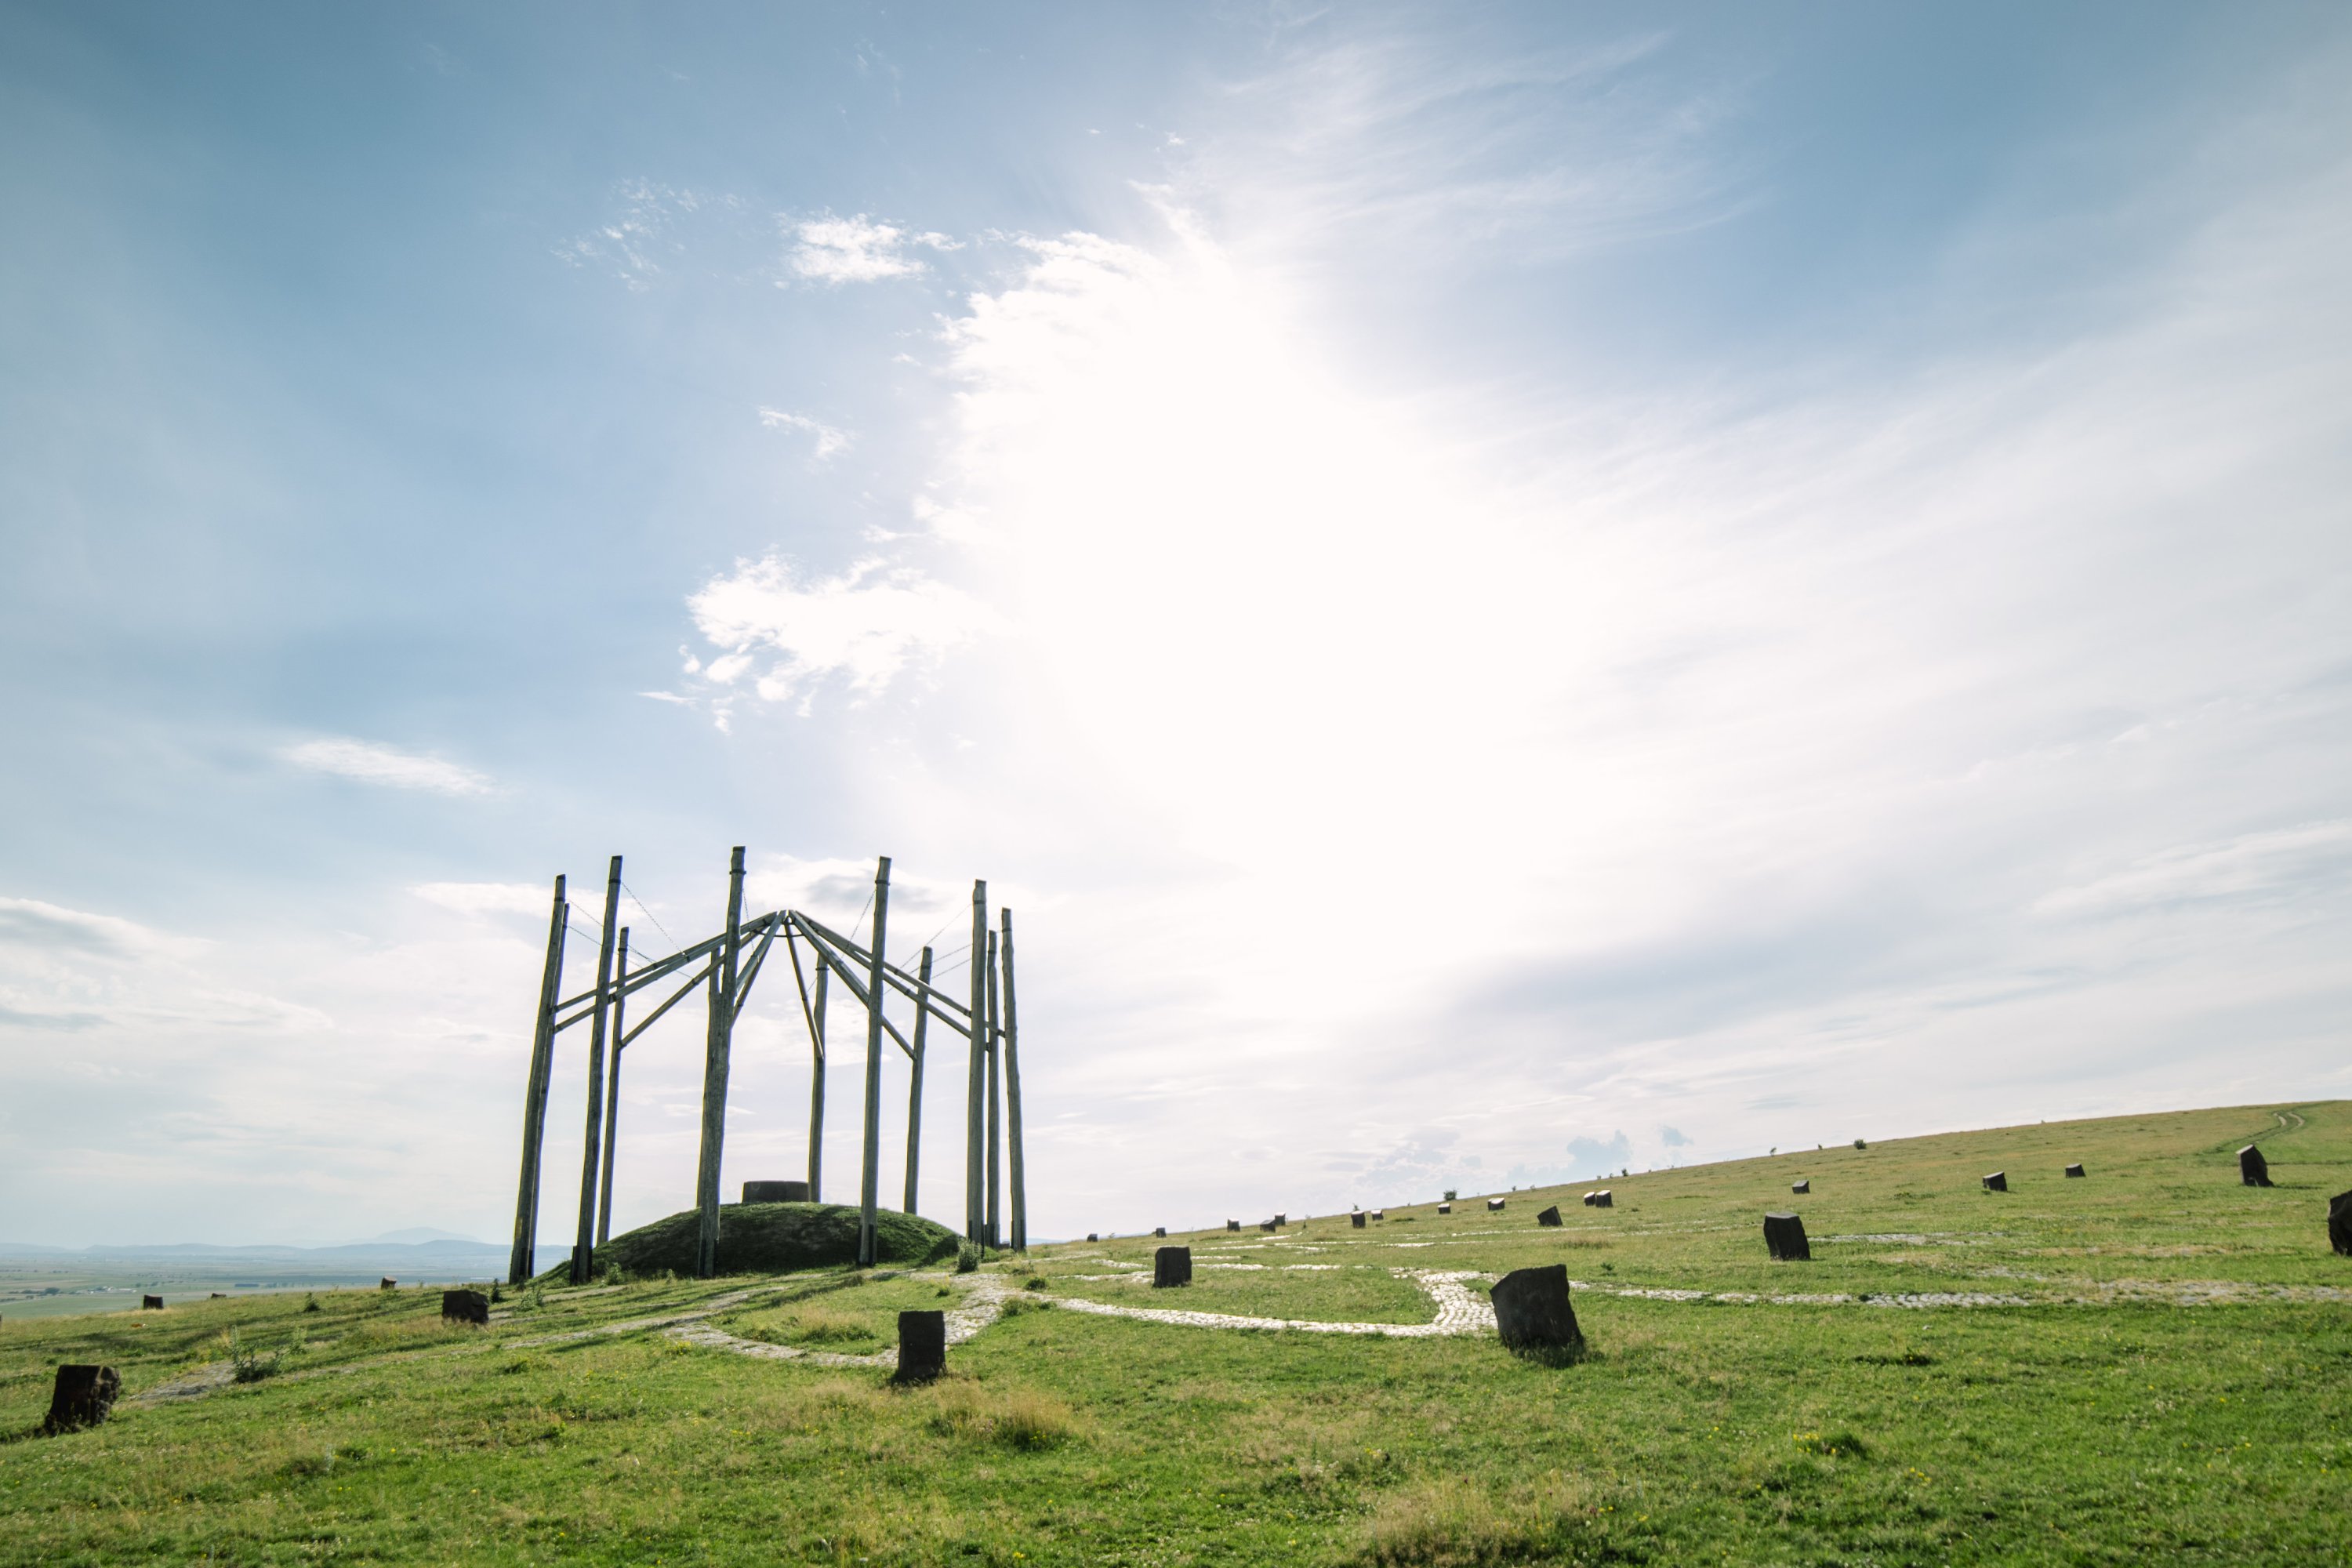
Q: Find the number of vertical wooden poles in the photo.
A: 12